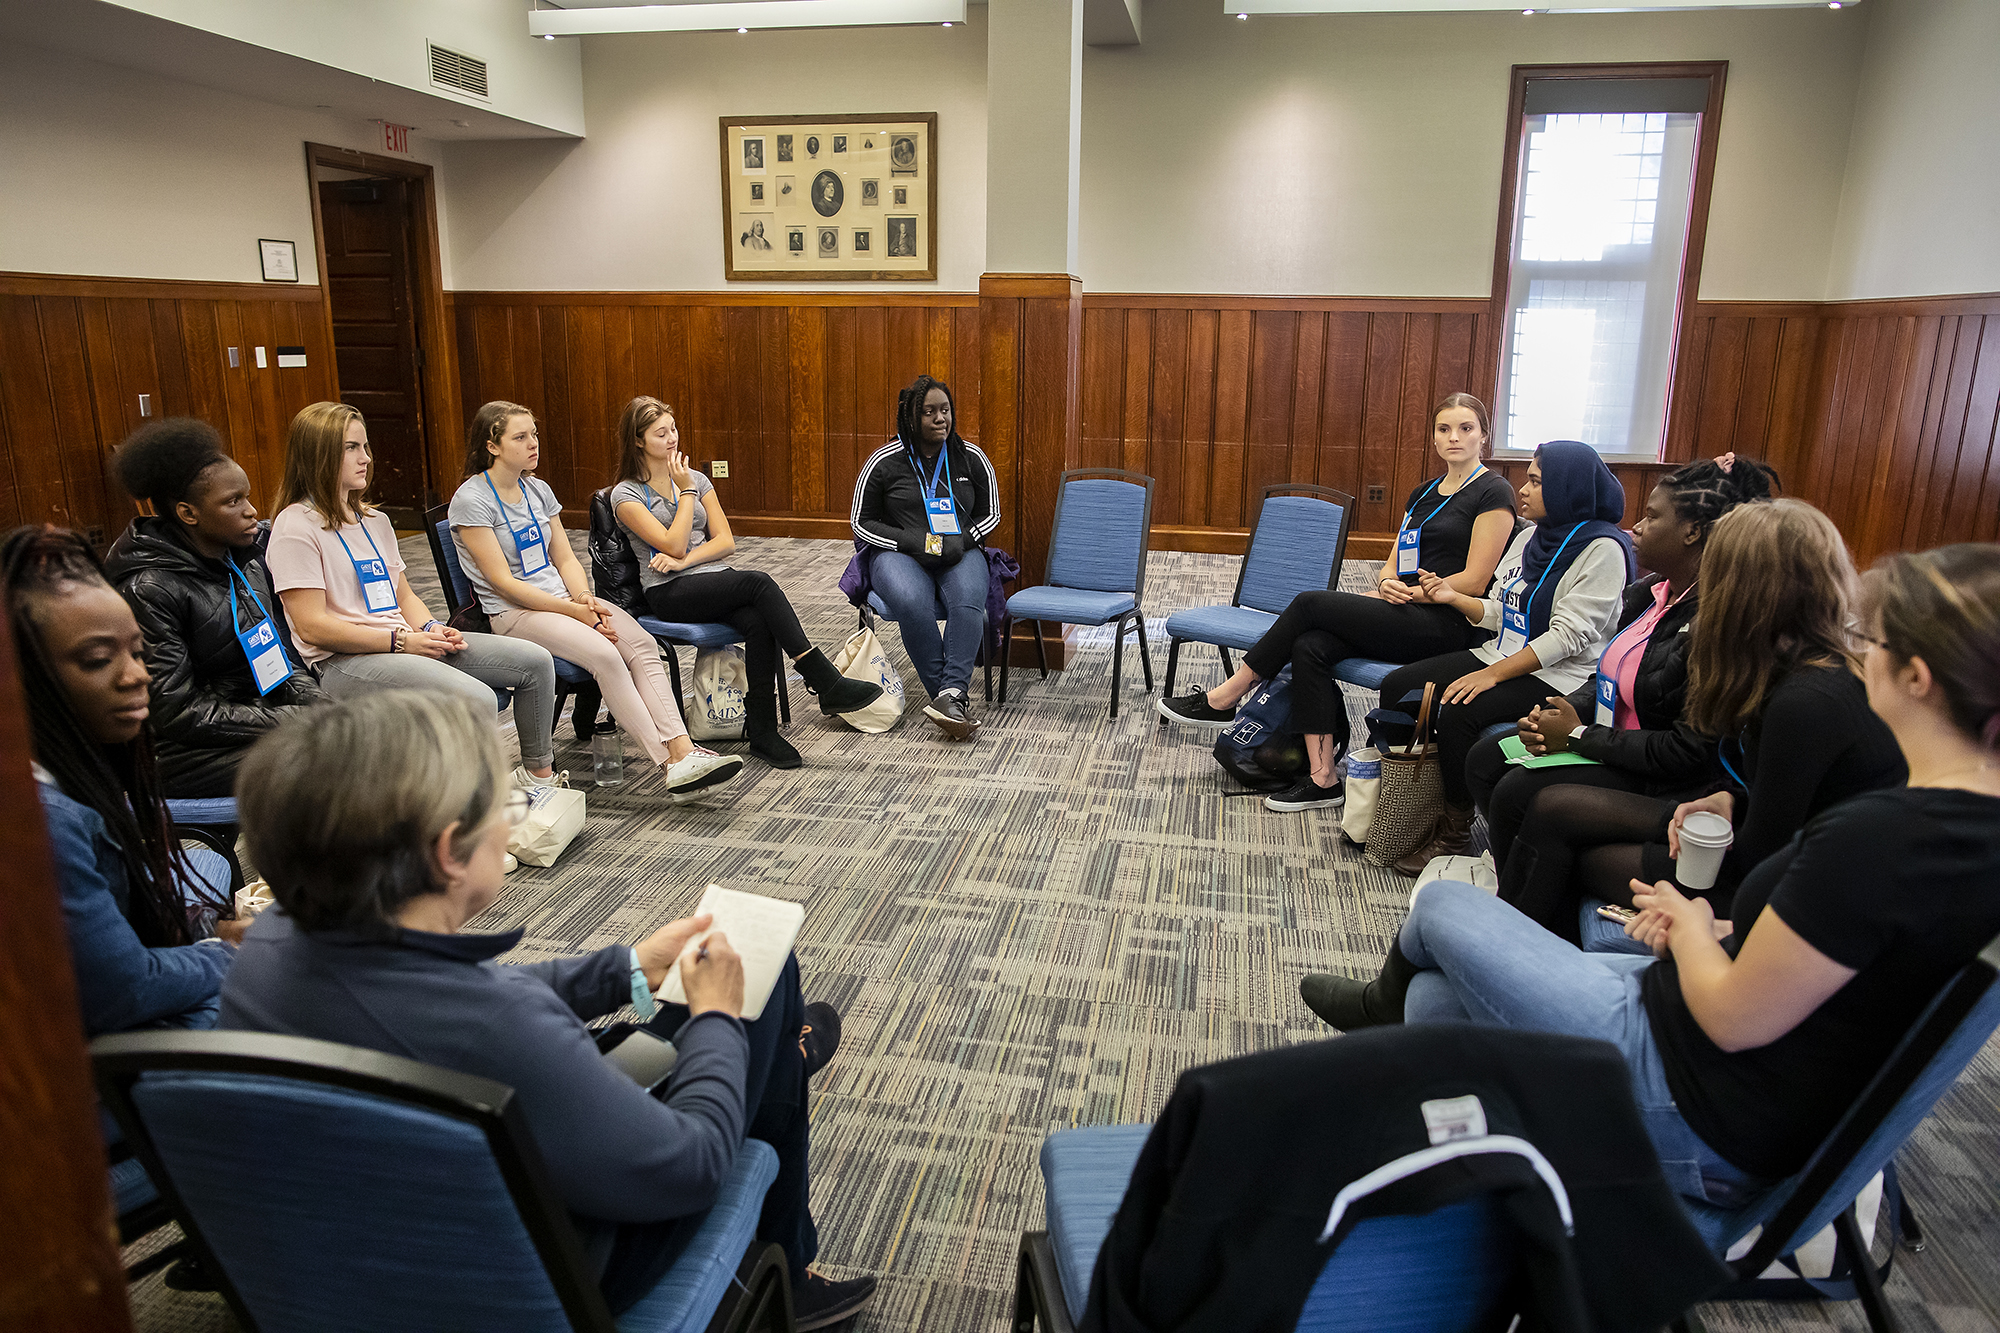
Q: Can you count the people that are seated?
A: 12